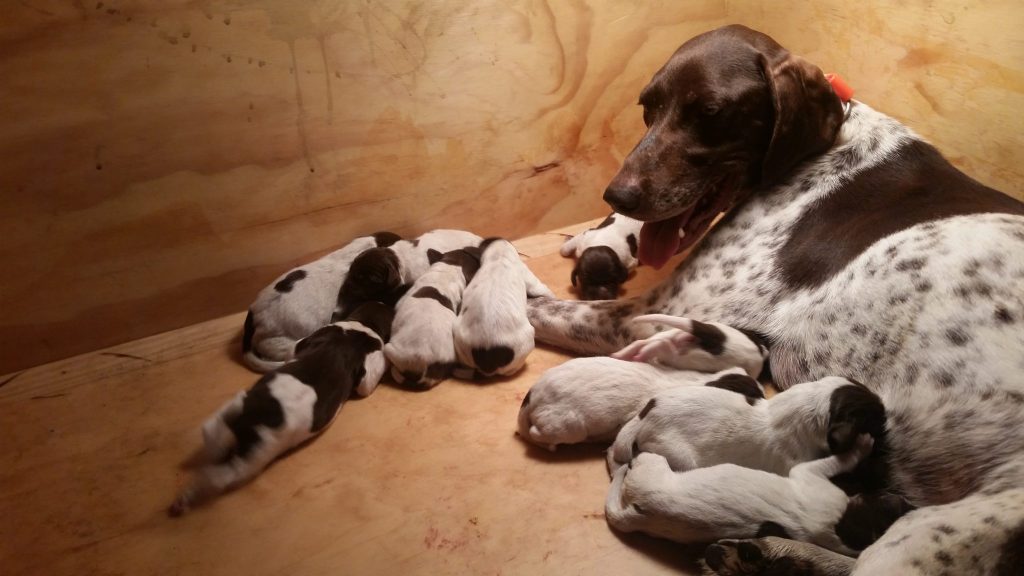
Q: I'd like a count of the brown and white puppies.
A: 10